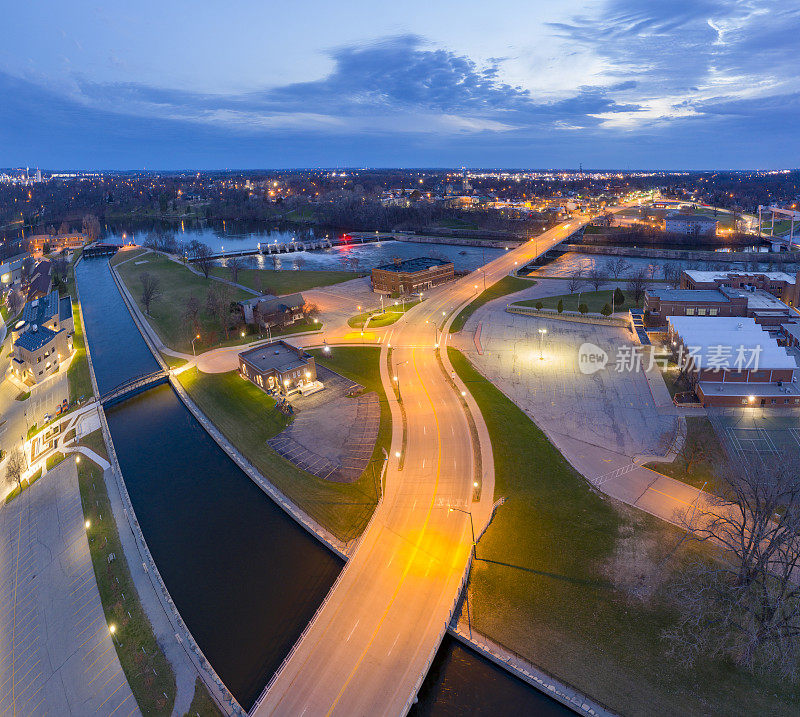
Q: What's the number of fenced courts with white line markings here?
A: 2